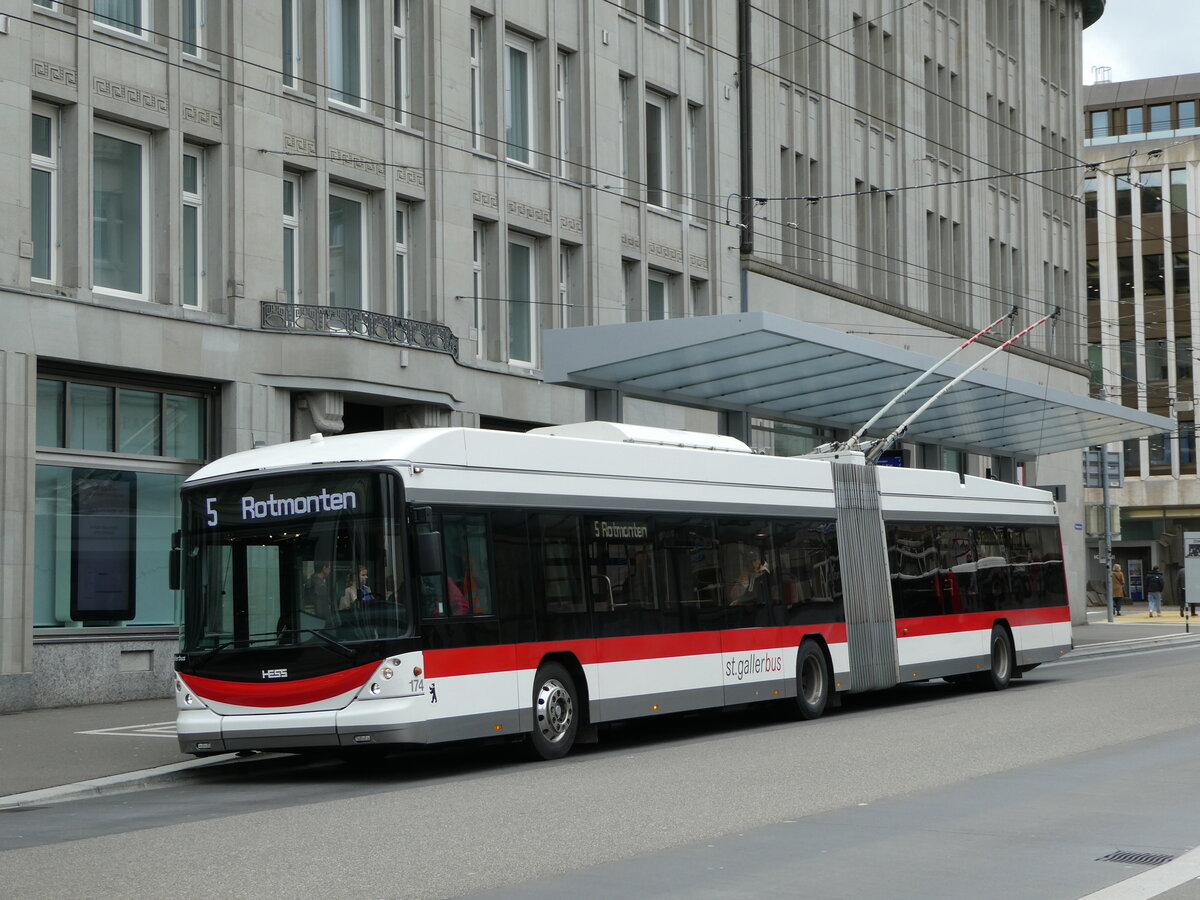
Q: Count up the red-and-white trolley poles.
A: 2